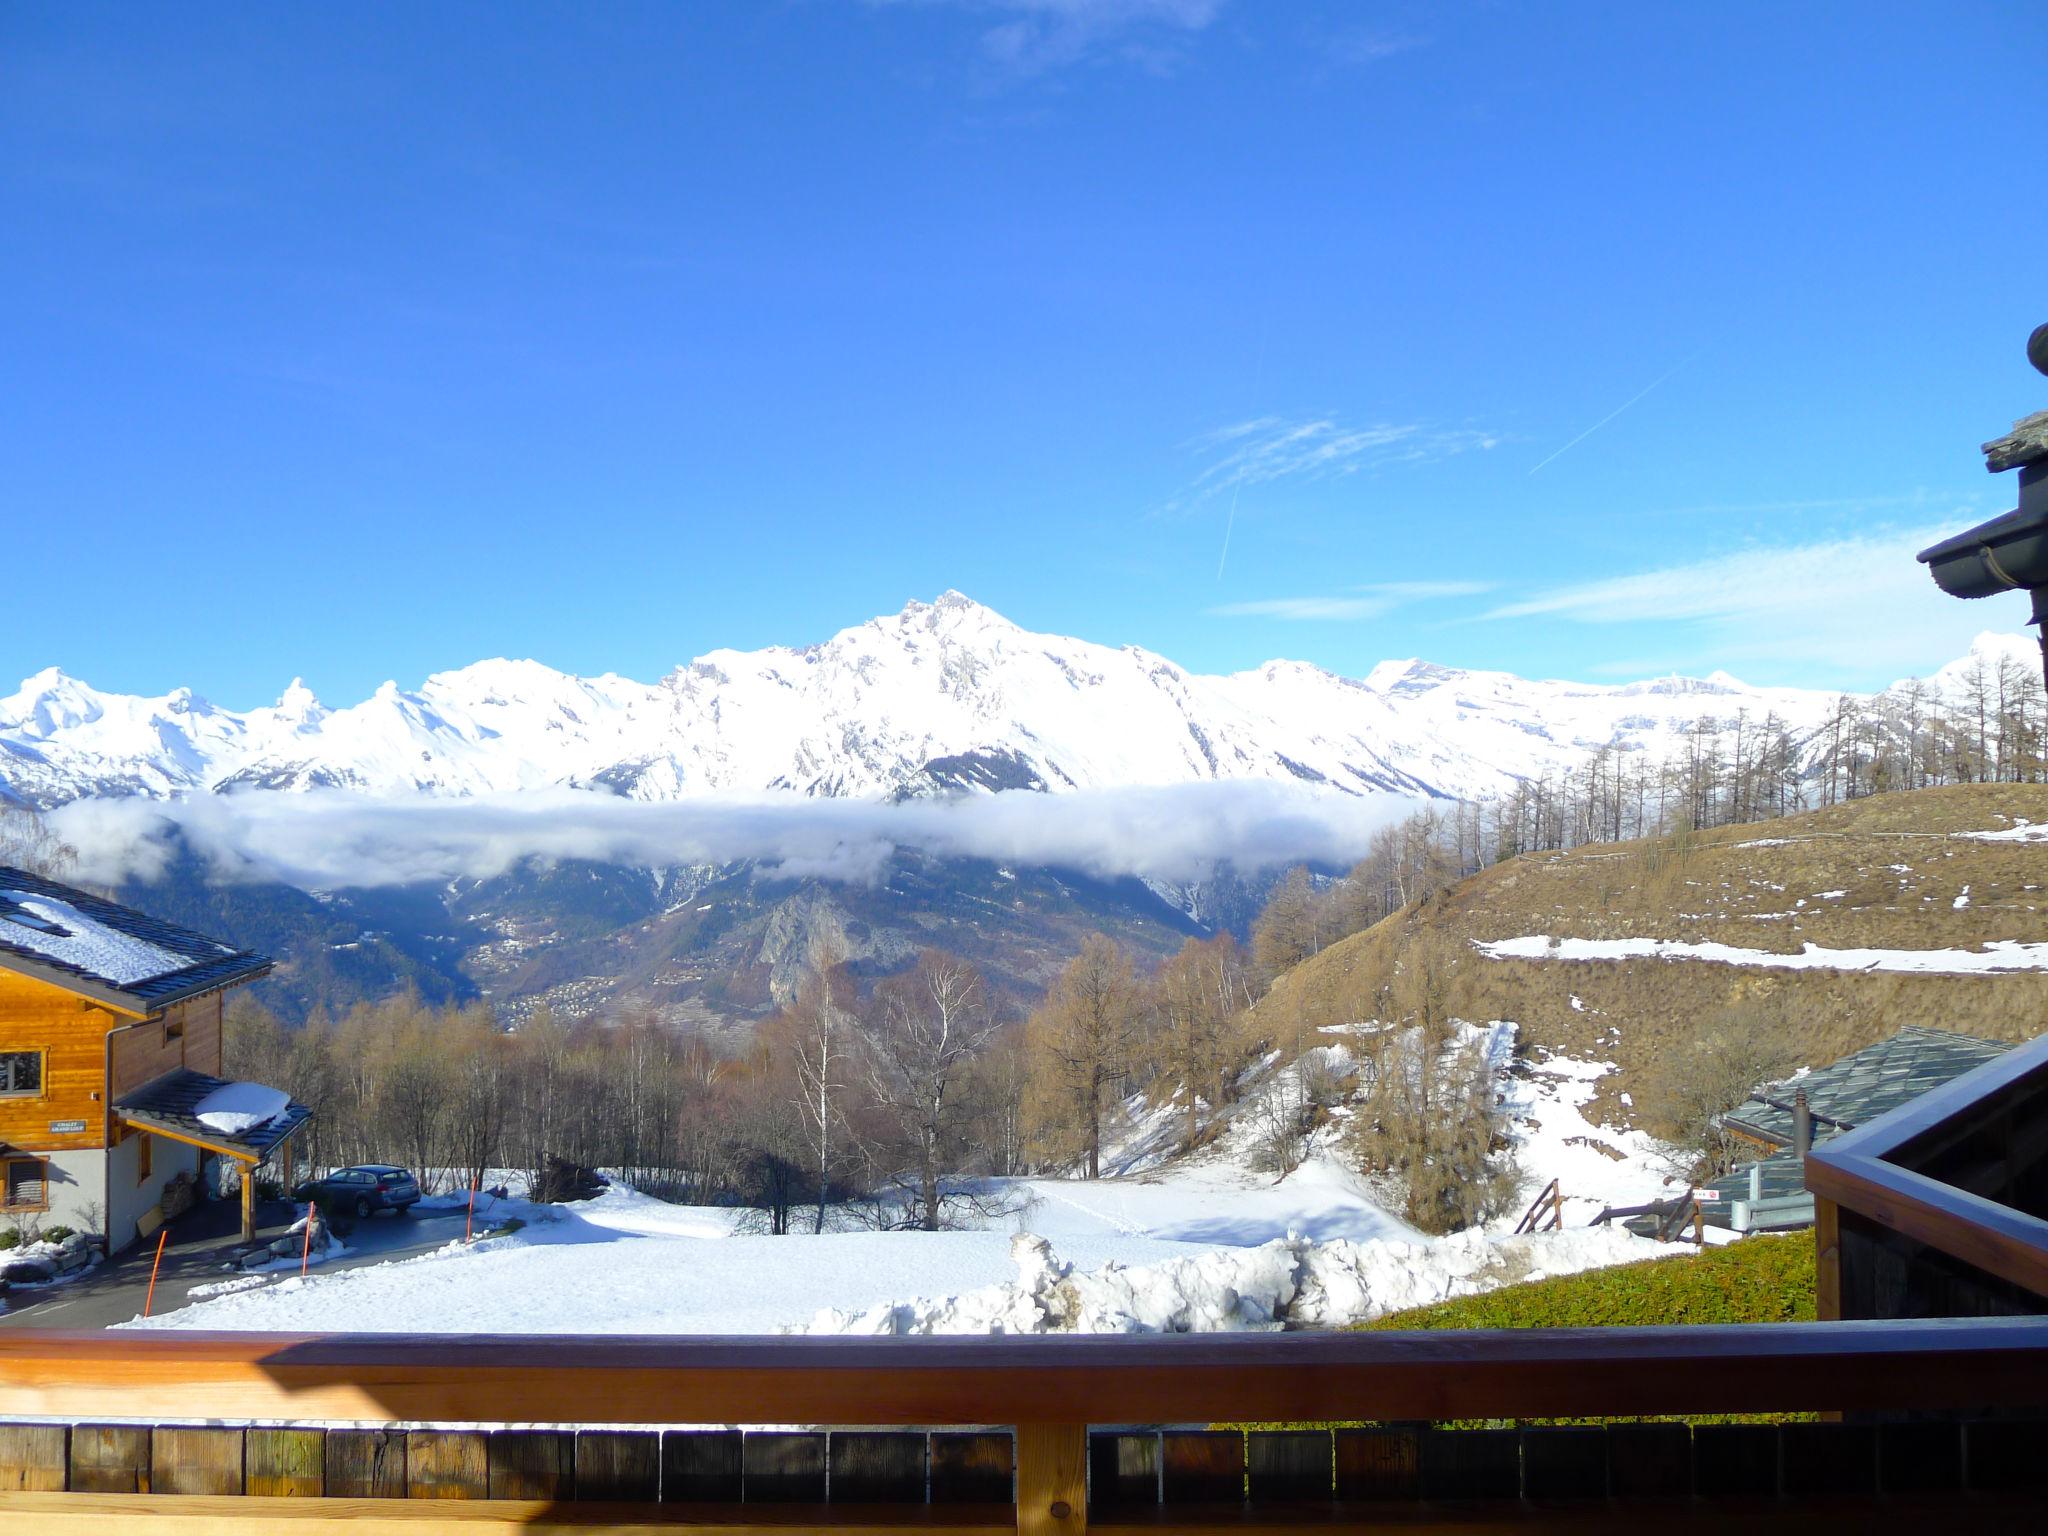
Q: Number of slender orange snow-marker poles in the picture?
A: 3